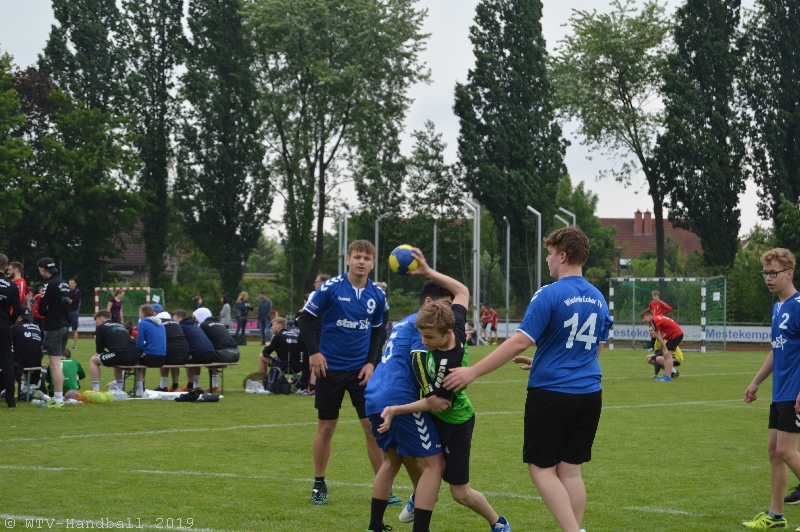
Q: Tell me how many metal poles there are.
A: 10